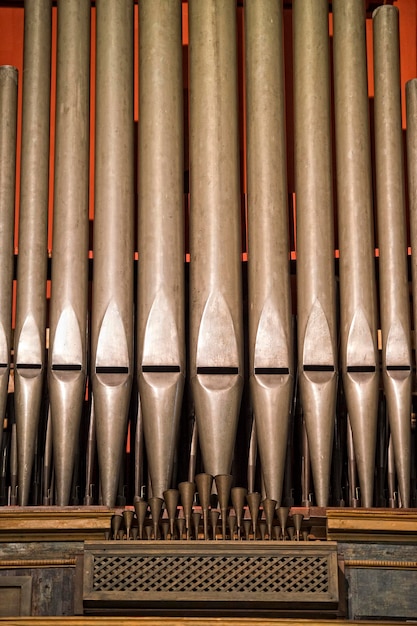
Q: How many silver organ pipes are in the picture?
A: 11